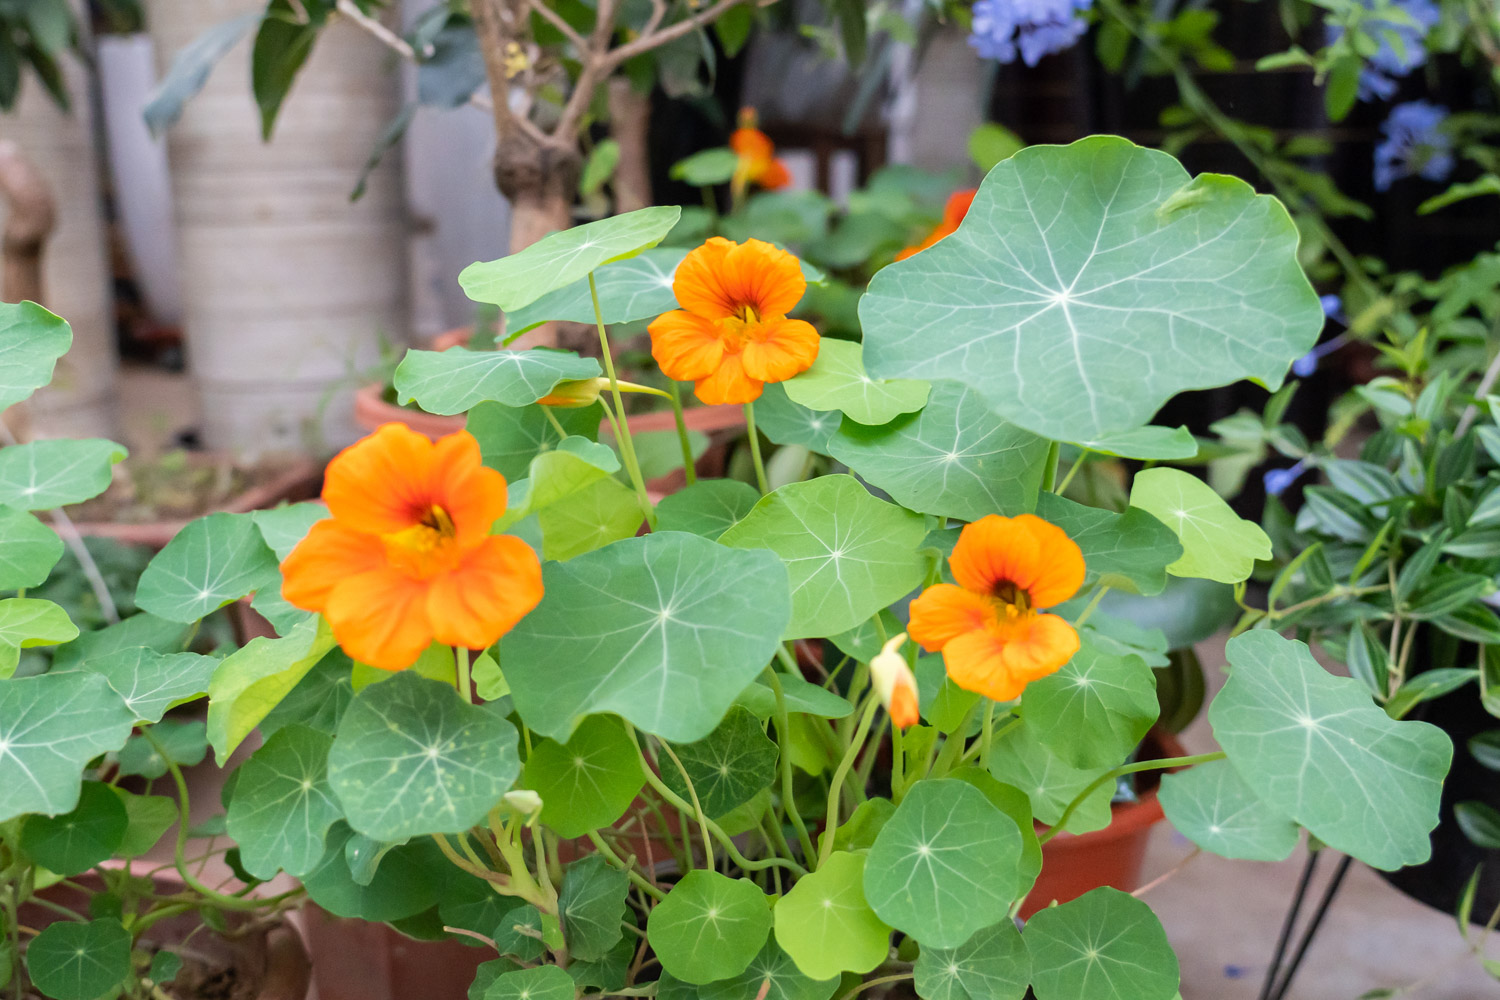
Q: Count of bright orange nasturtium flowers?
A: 3